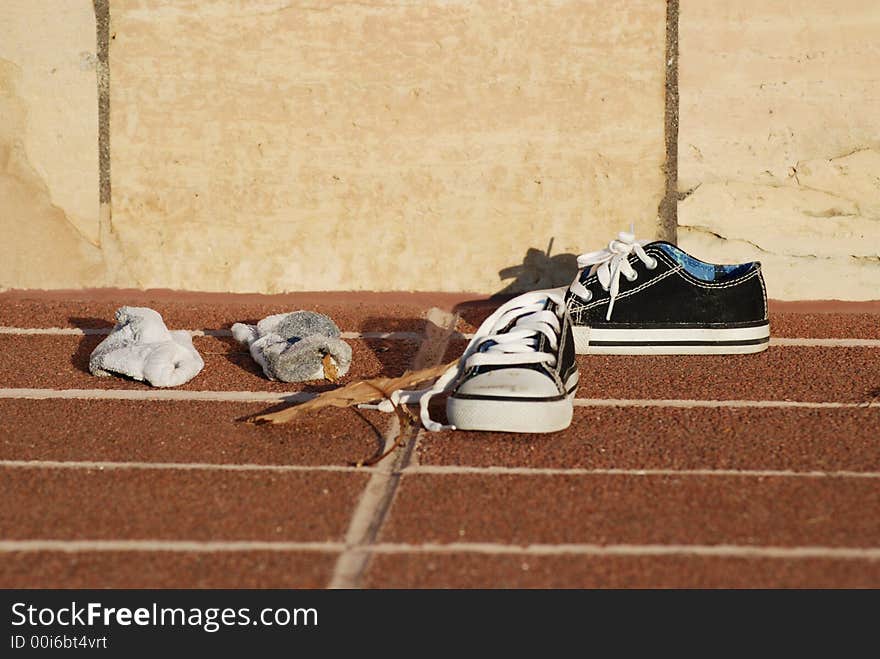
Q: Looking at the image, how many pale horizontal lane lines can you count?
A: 4